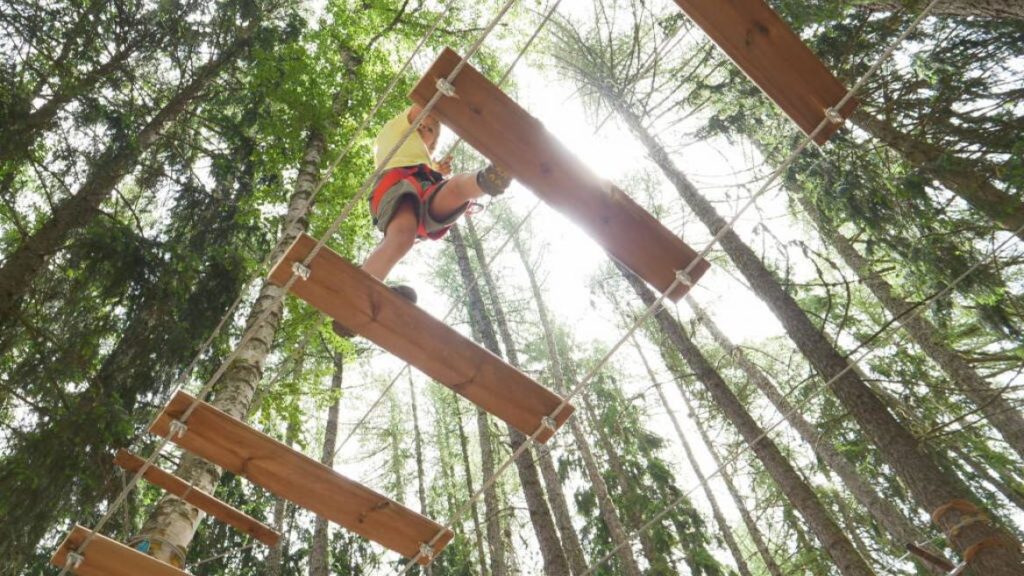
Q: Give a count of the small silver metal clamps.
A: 8